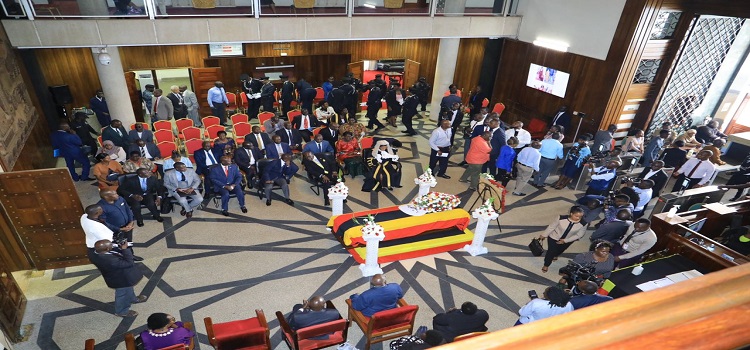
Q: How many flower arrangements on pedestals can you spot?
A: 4